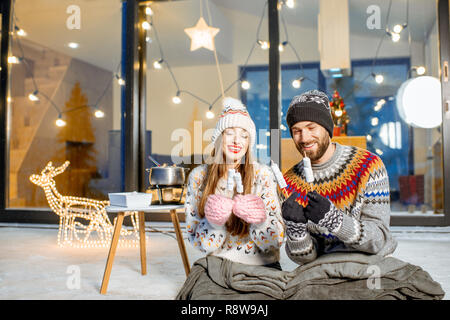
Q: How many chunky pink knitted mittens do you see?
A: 2